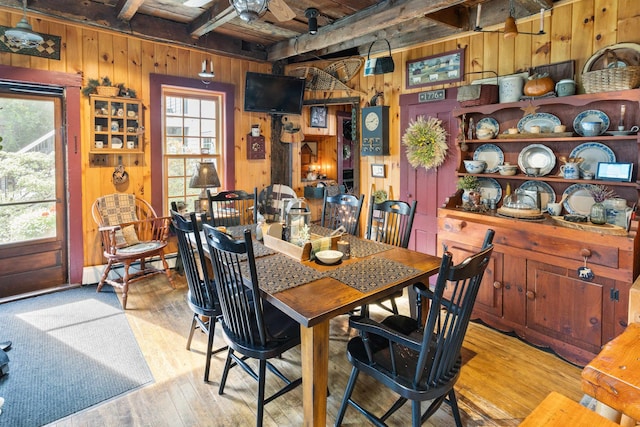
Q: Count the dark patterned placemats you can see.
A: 6